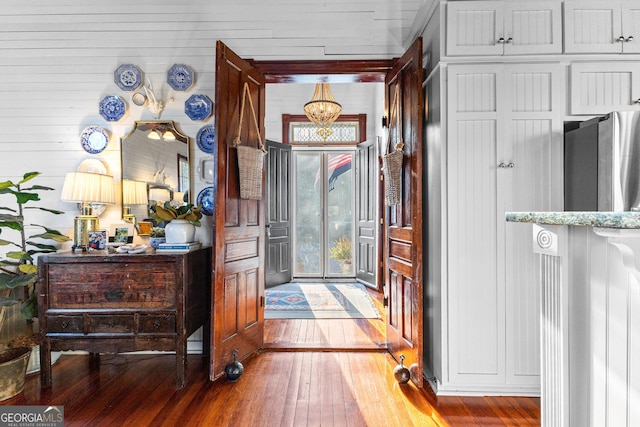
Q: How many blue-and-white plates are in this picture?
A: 7